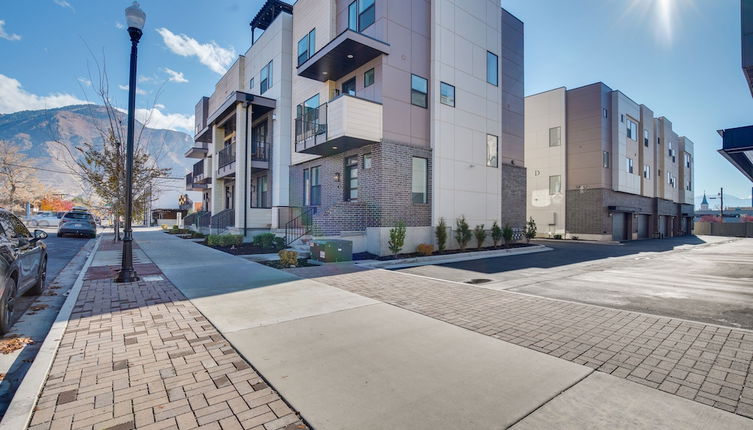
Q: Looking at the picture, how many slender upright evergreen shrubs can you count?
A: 7